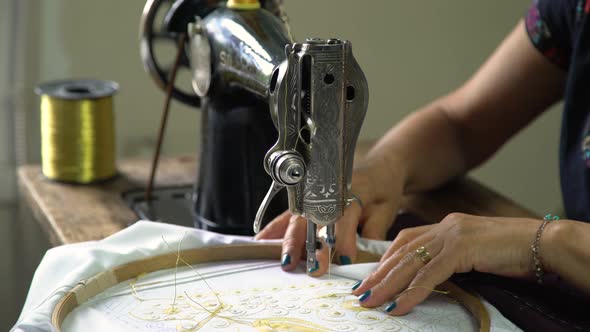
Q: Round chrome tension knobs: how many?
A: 1